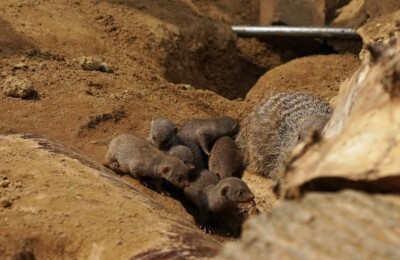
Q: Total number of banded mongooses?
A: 7